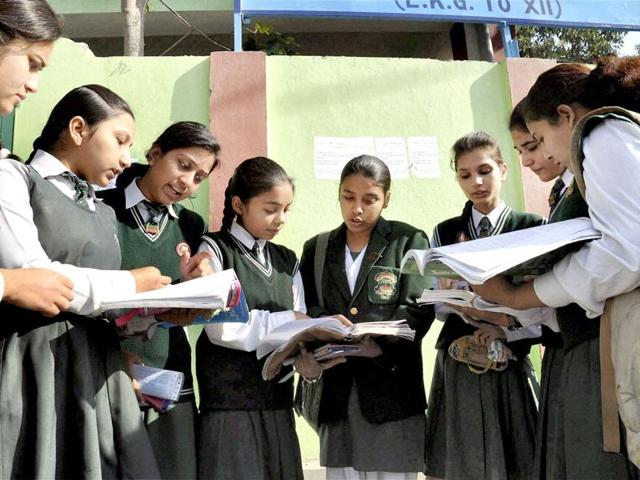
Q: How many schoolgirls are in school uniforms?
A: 8